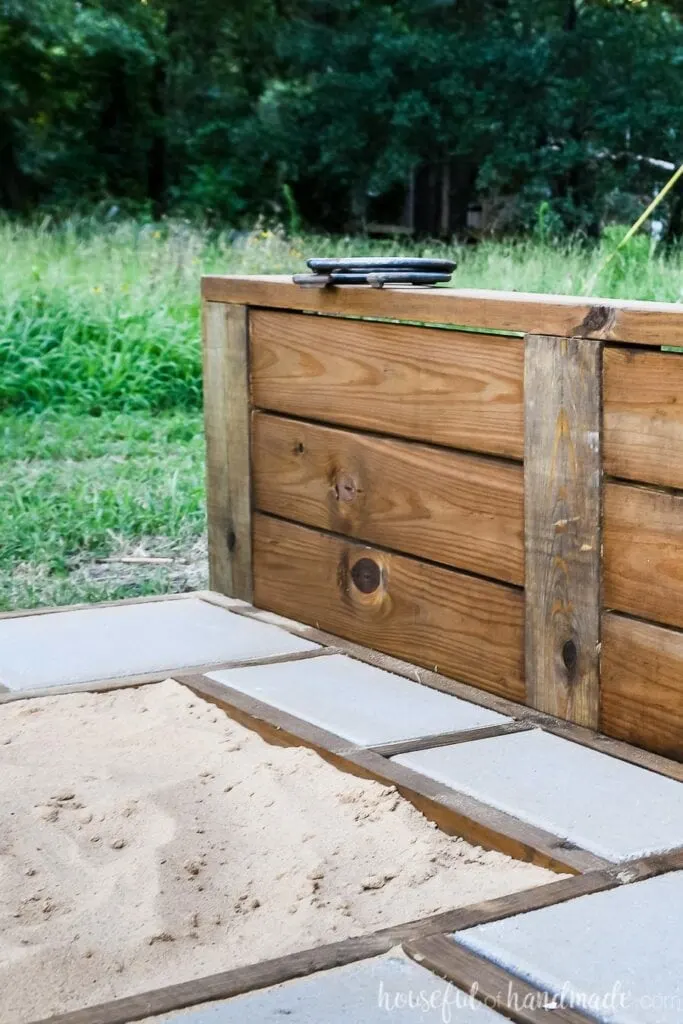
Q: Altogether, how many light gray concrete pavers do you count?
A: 5